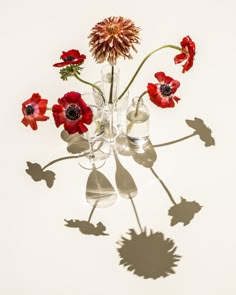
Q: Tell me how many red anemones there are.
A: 5